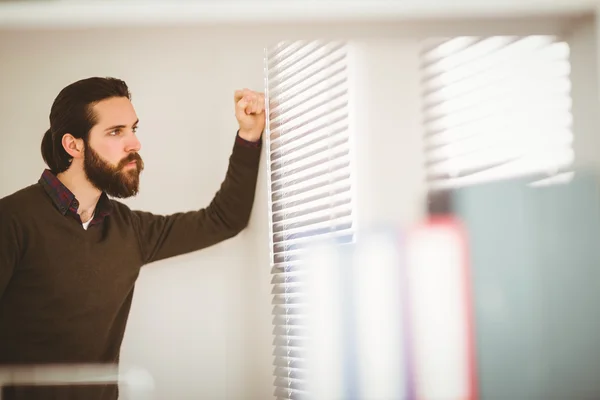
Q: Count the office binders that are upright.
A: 3